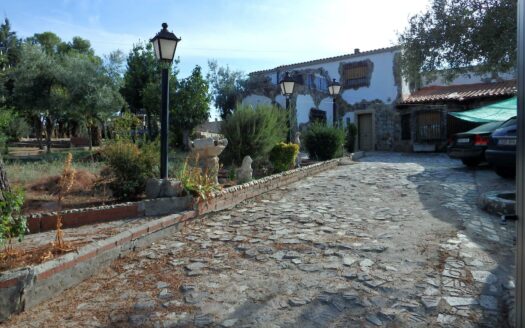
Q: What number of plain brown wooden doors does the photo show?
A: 1